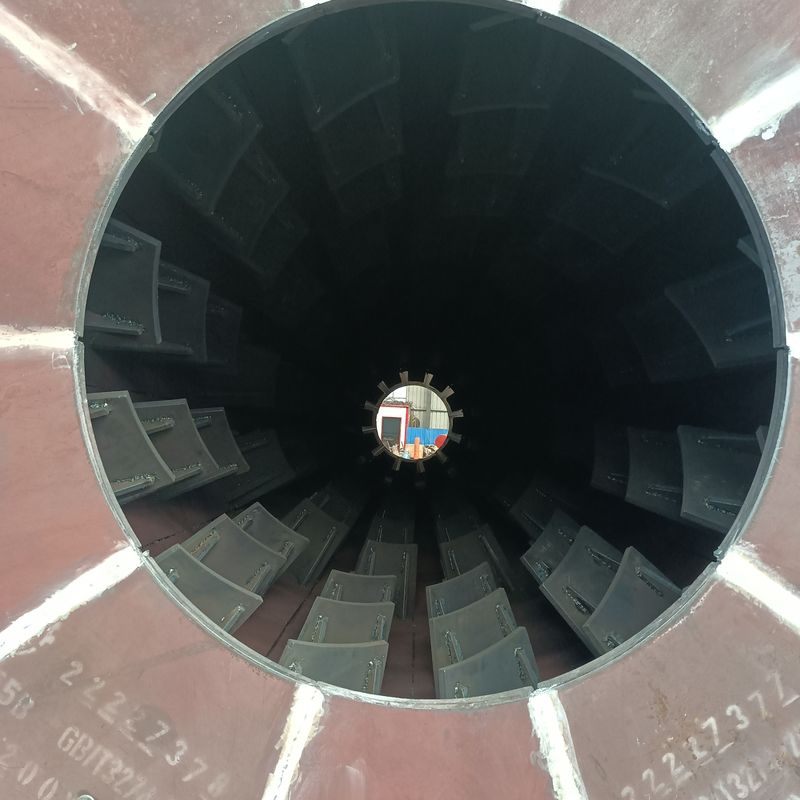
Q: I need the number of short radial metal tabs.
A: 12